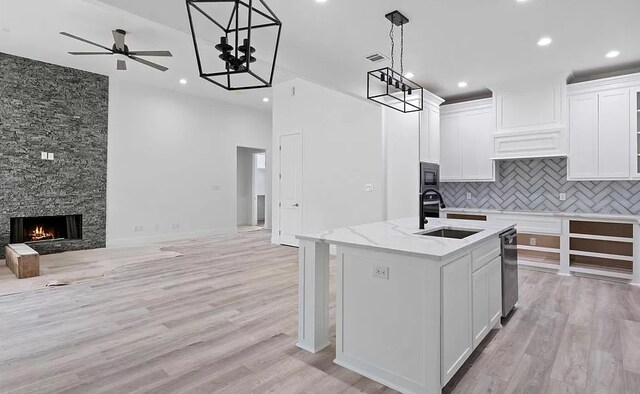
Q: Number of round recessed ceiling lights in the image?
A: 8